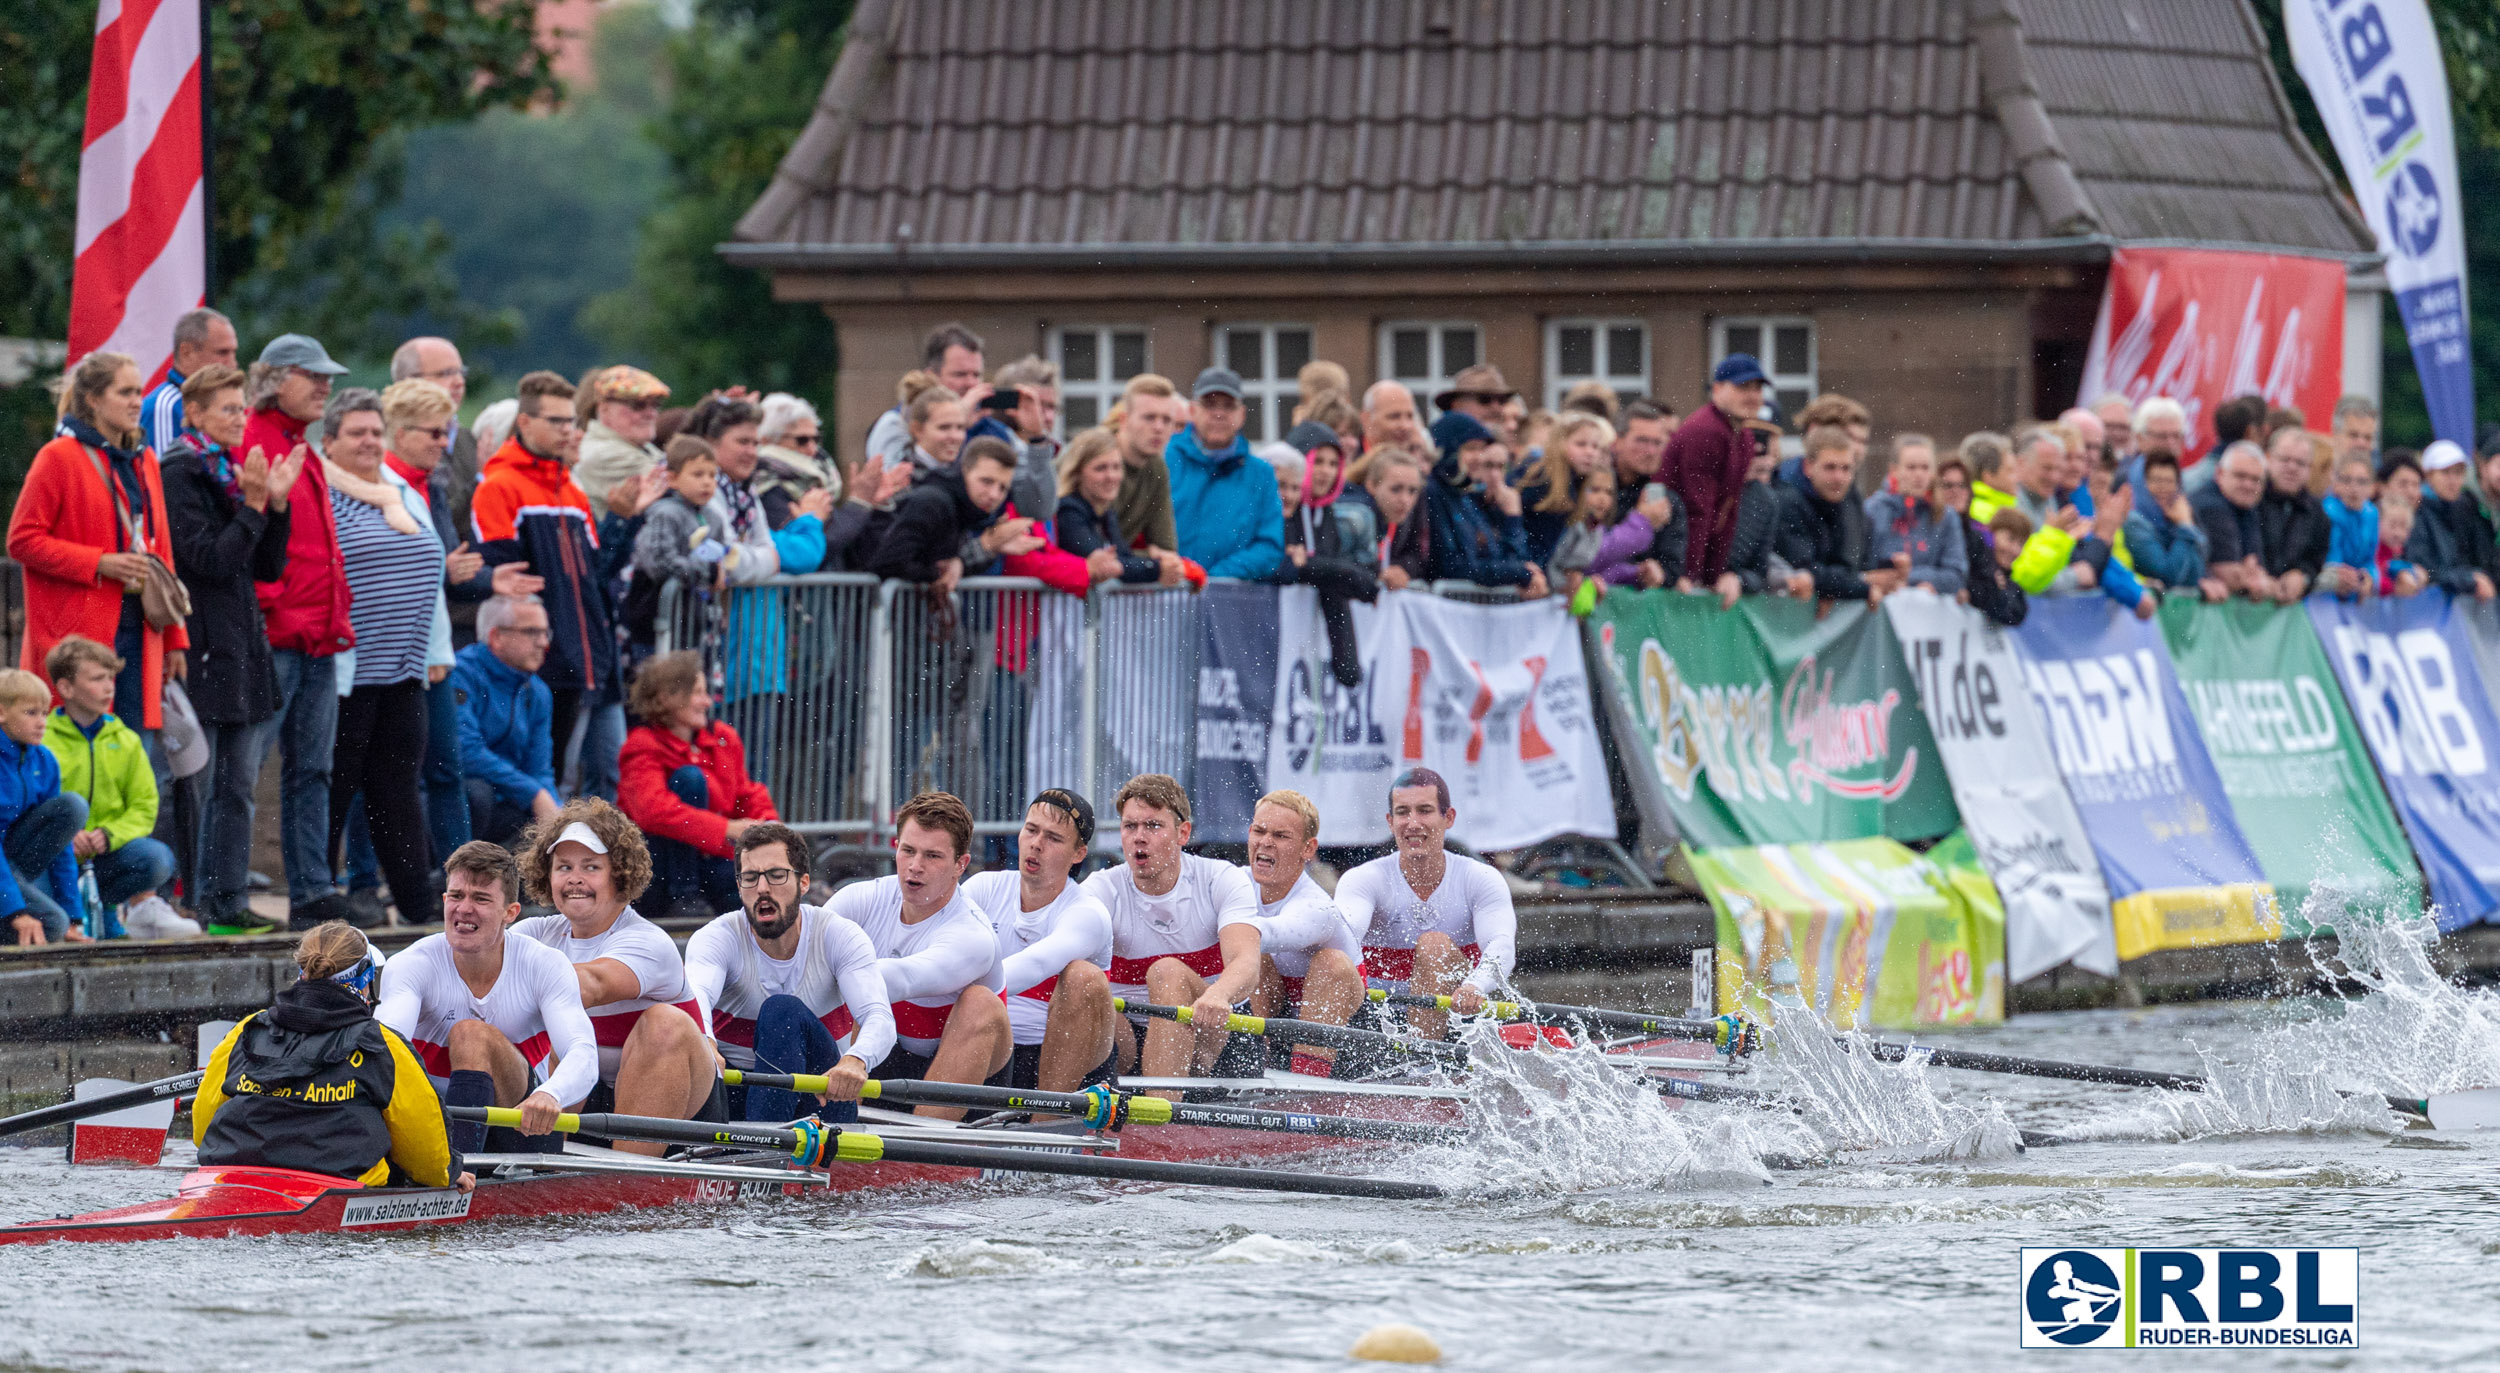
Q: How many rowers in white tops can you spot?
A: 8